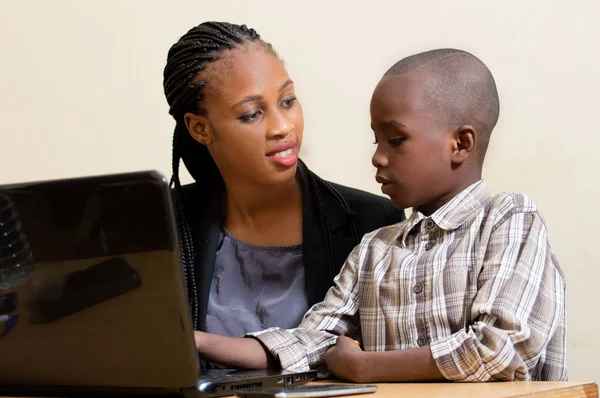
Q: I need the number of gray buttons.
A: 4